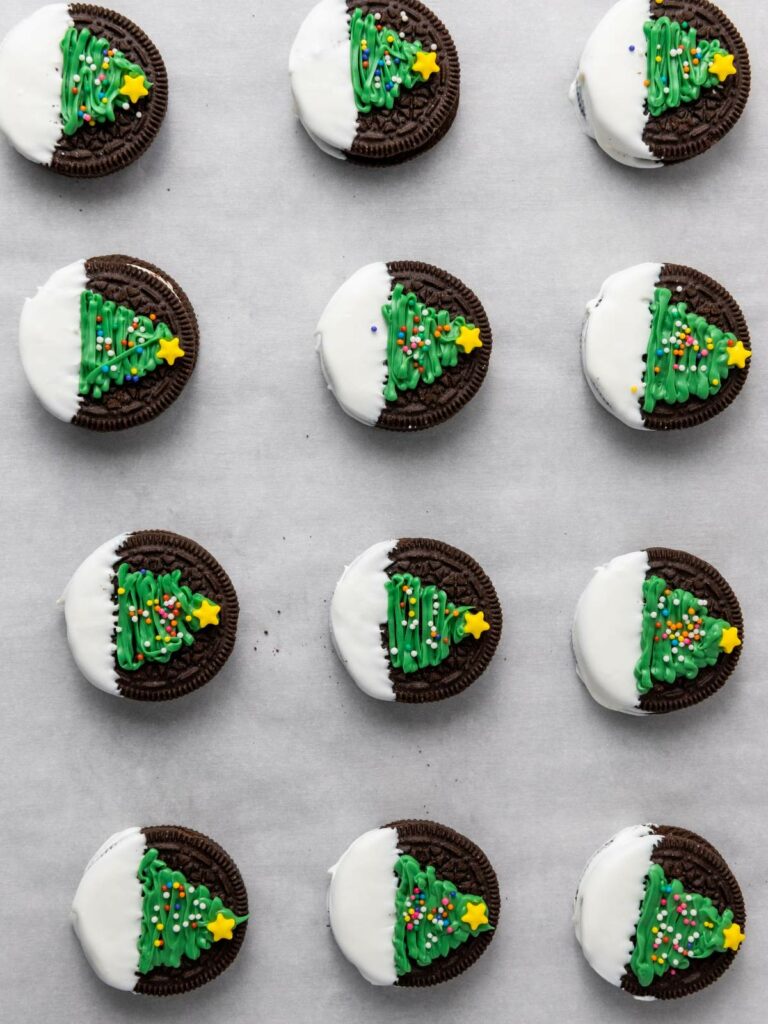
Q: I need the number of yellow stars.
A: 12